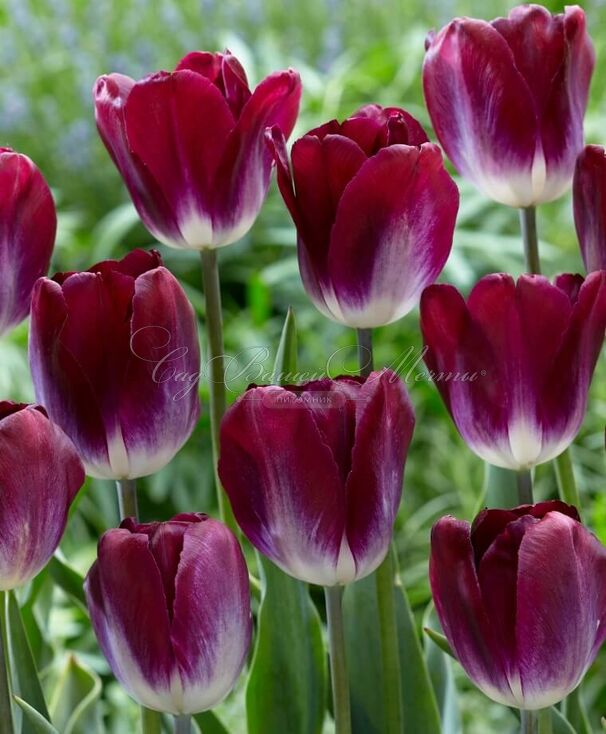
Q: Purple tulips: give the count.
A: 11